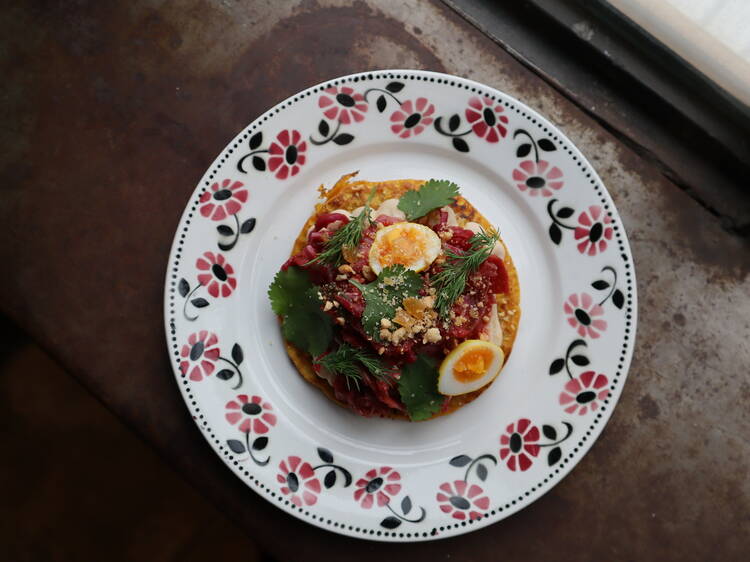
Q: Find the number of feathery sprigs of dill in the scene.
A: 3